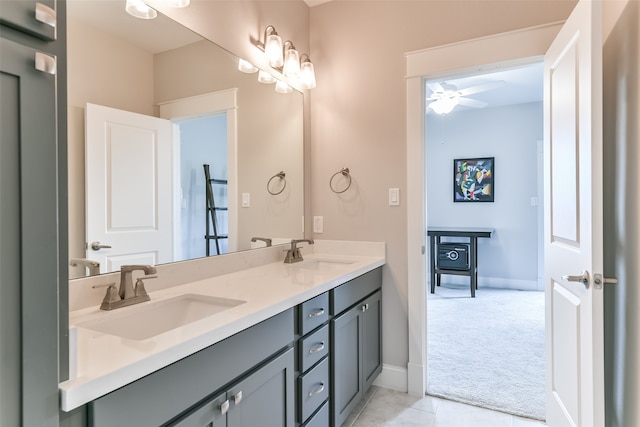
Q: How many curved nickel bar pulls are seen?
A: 3